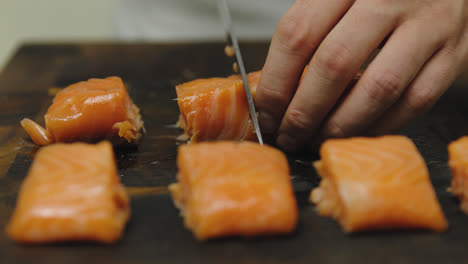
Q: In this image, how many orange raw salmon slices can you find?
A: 6